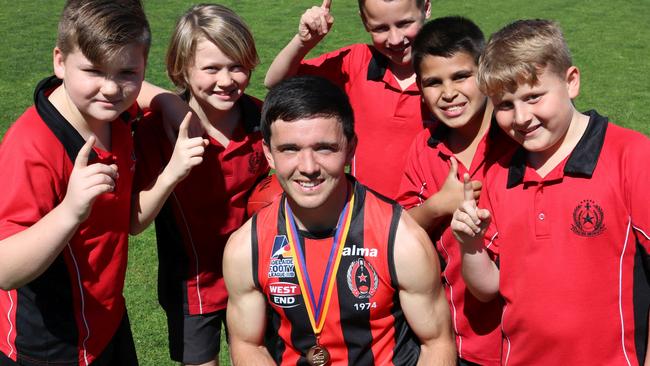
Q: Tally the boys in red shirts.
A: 5